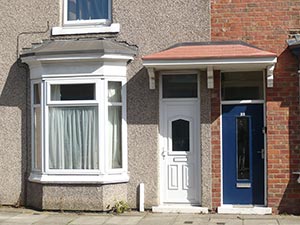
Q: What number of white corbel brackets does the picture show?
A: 3